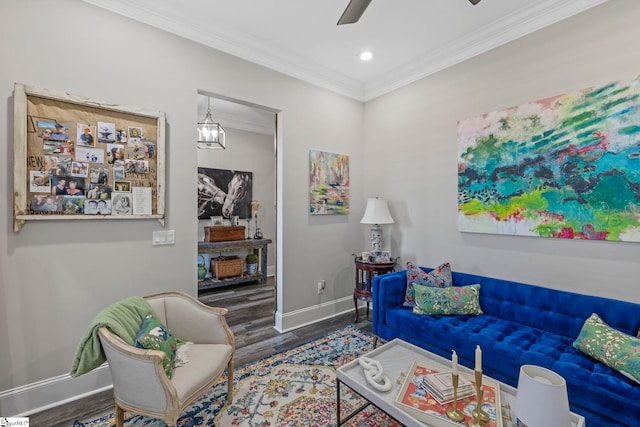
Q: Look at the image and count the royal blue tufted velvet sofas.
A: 1